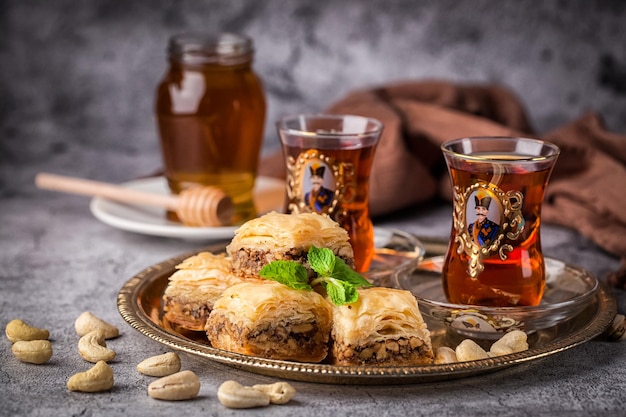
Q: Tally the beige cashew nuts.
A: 12